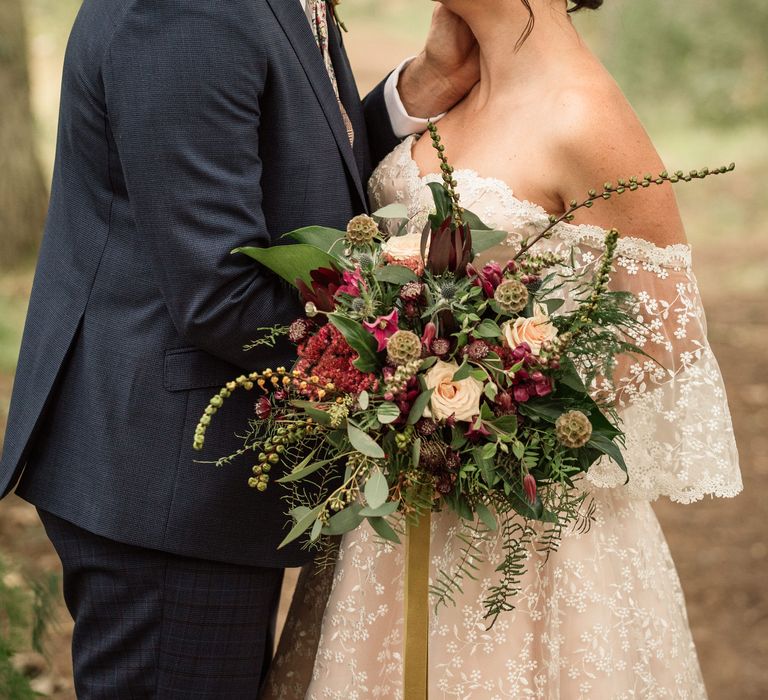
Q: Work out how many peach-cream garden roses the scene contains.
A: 3